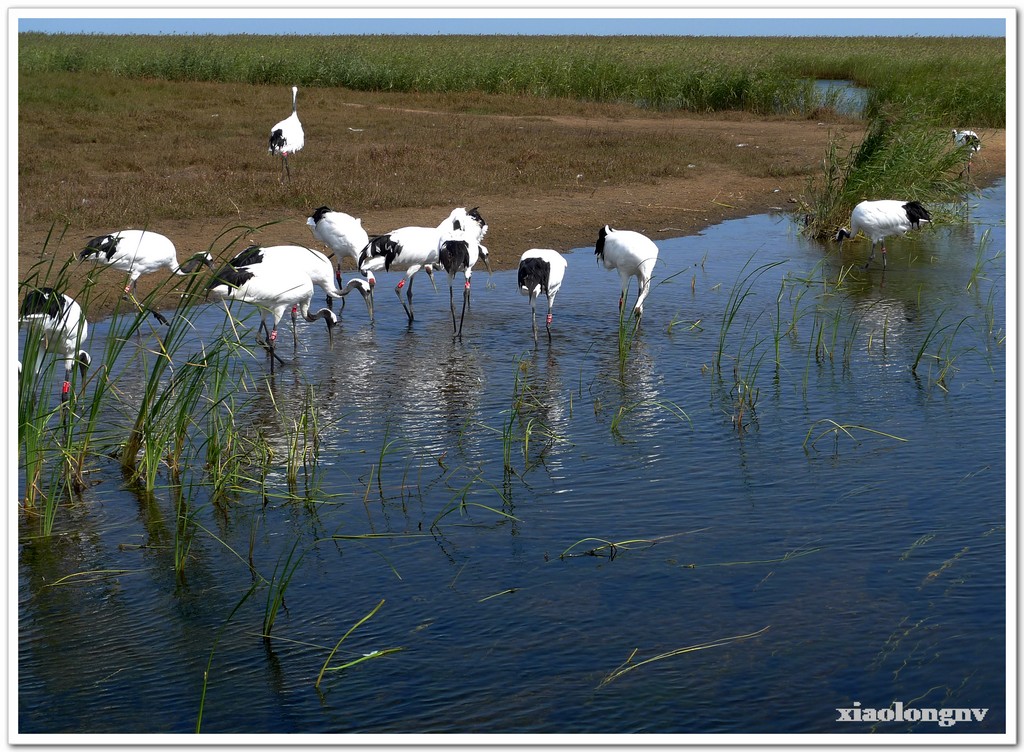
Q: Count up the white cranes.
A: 13